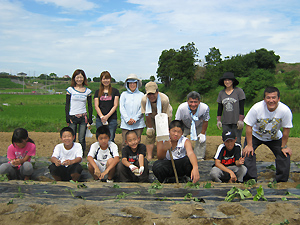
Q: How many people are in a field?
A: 13